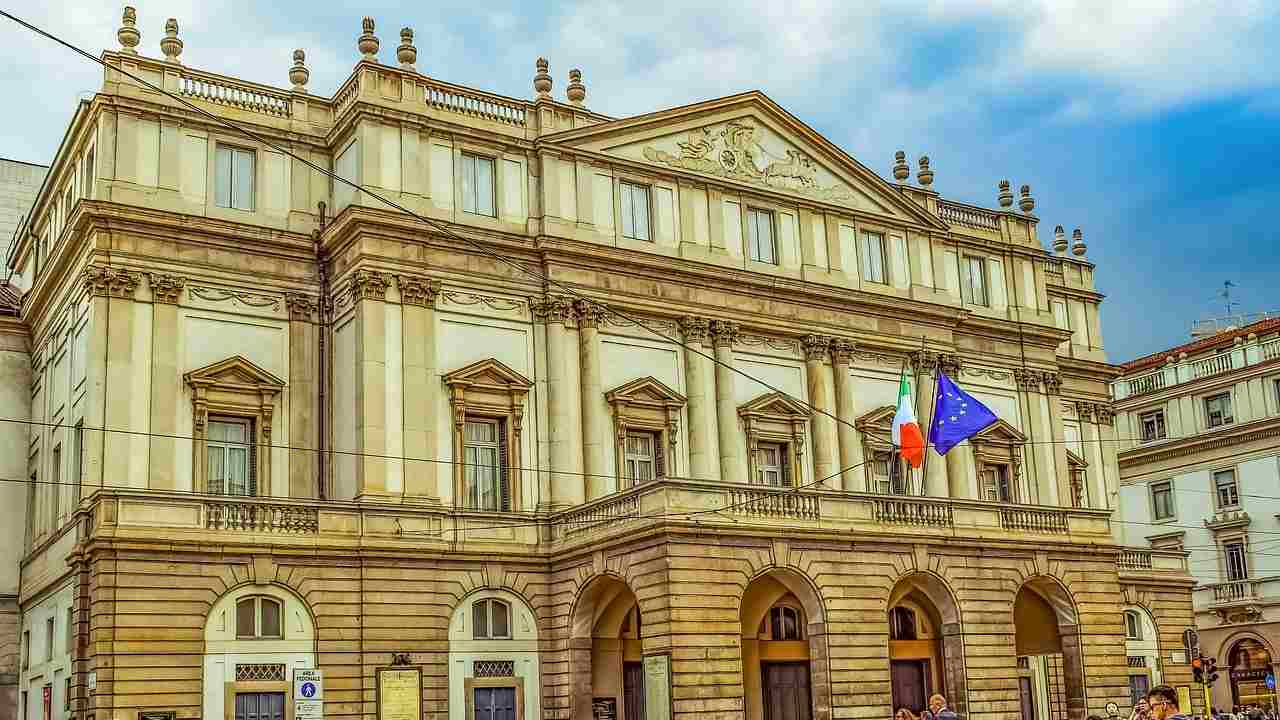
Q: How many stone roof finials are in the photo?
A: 13